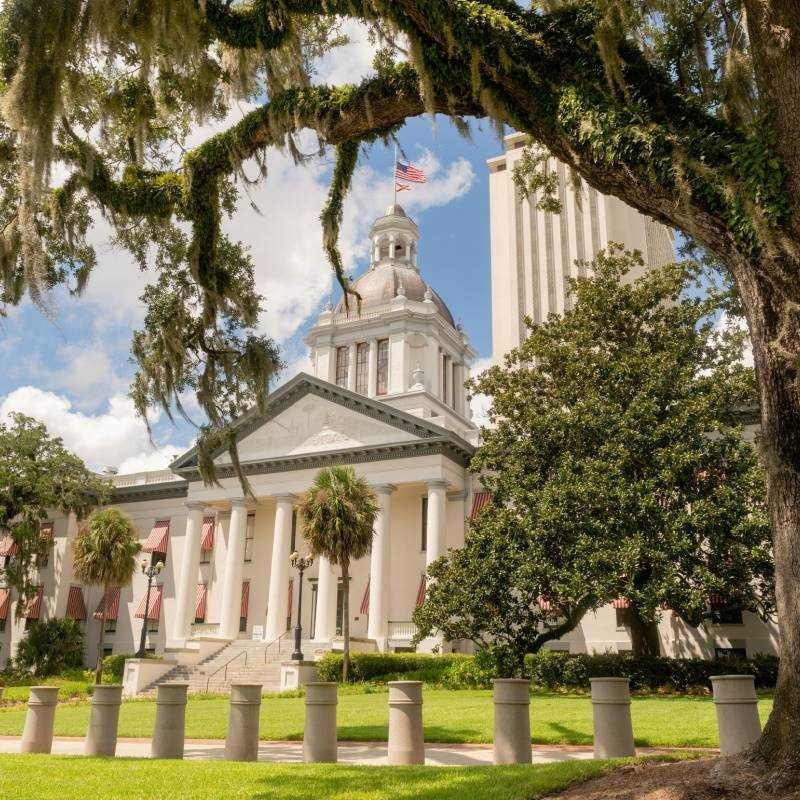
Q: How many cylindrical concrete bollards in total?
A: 9